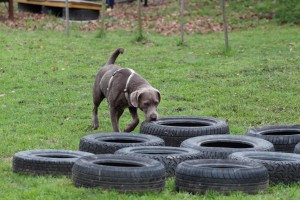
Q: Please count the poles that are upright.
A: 5